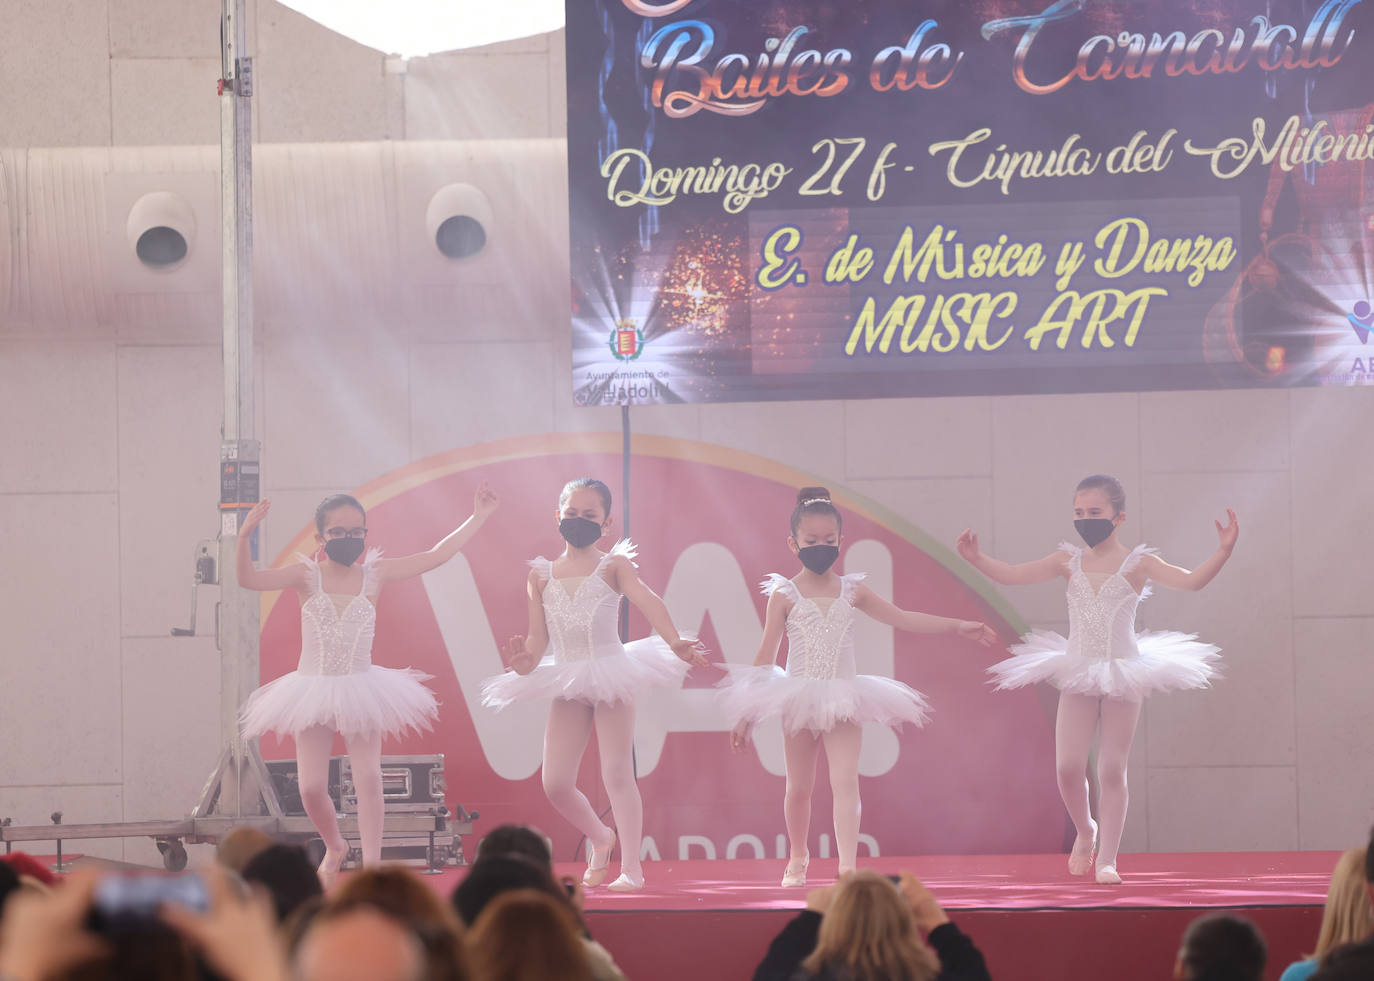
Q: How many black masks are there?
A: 4